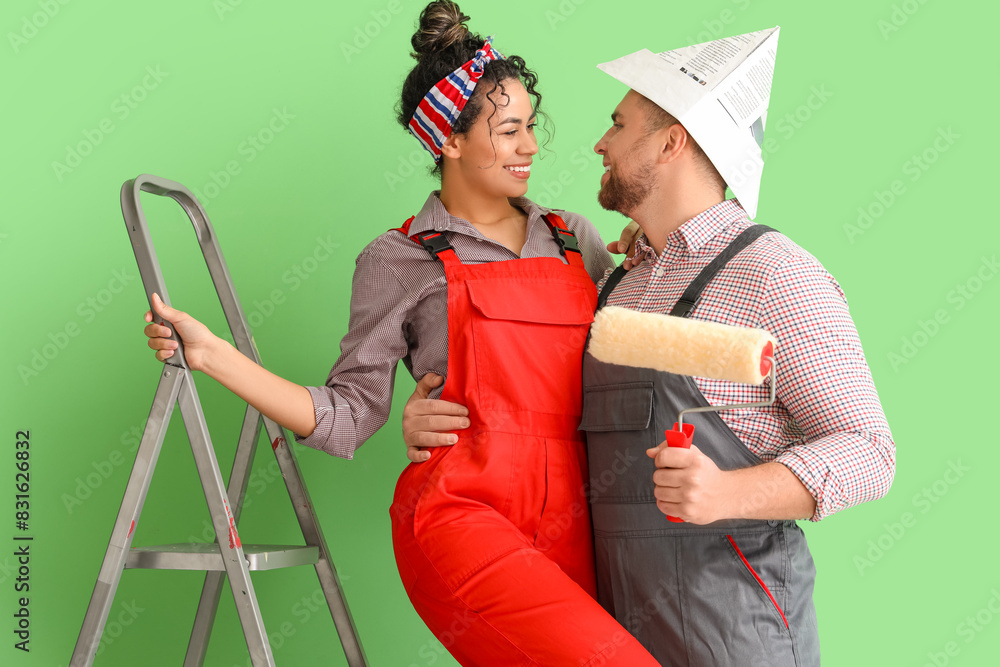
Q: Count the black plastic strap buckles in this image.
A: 3